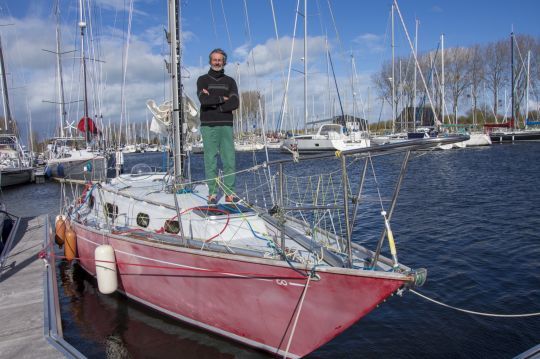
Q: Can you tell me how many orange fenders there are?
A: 2